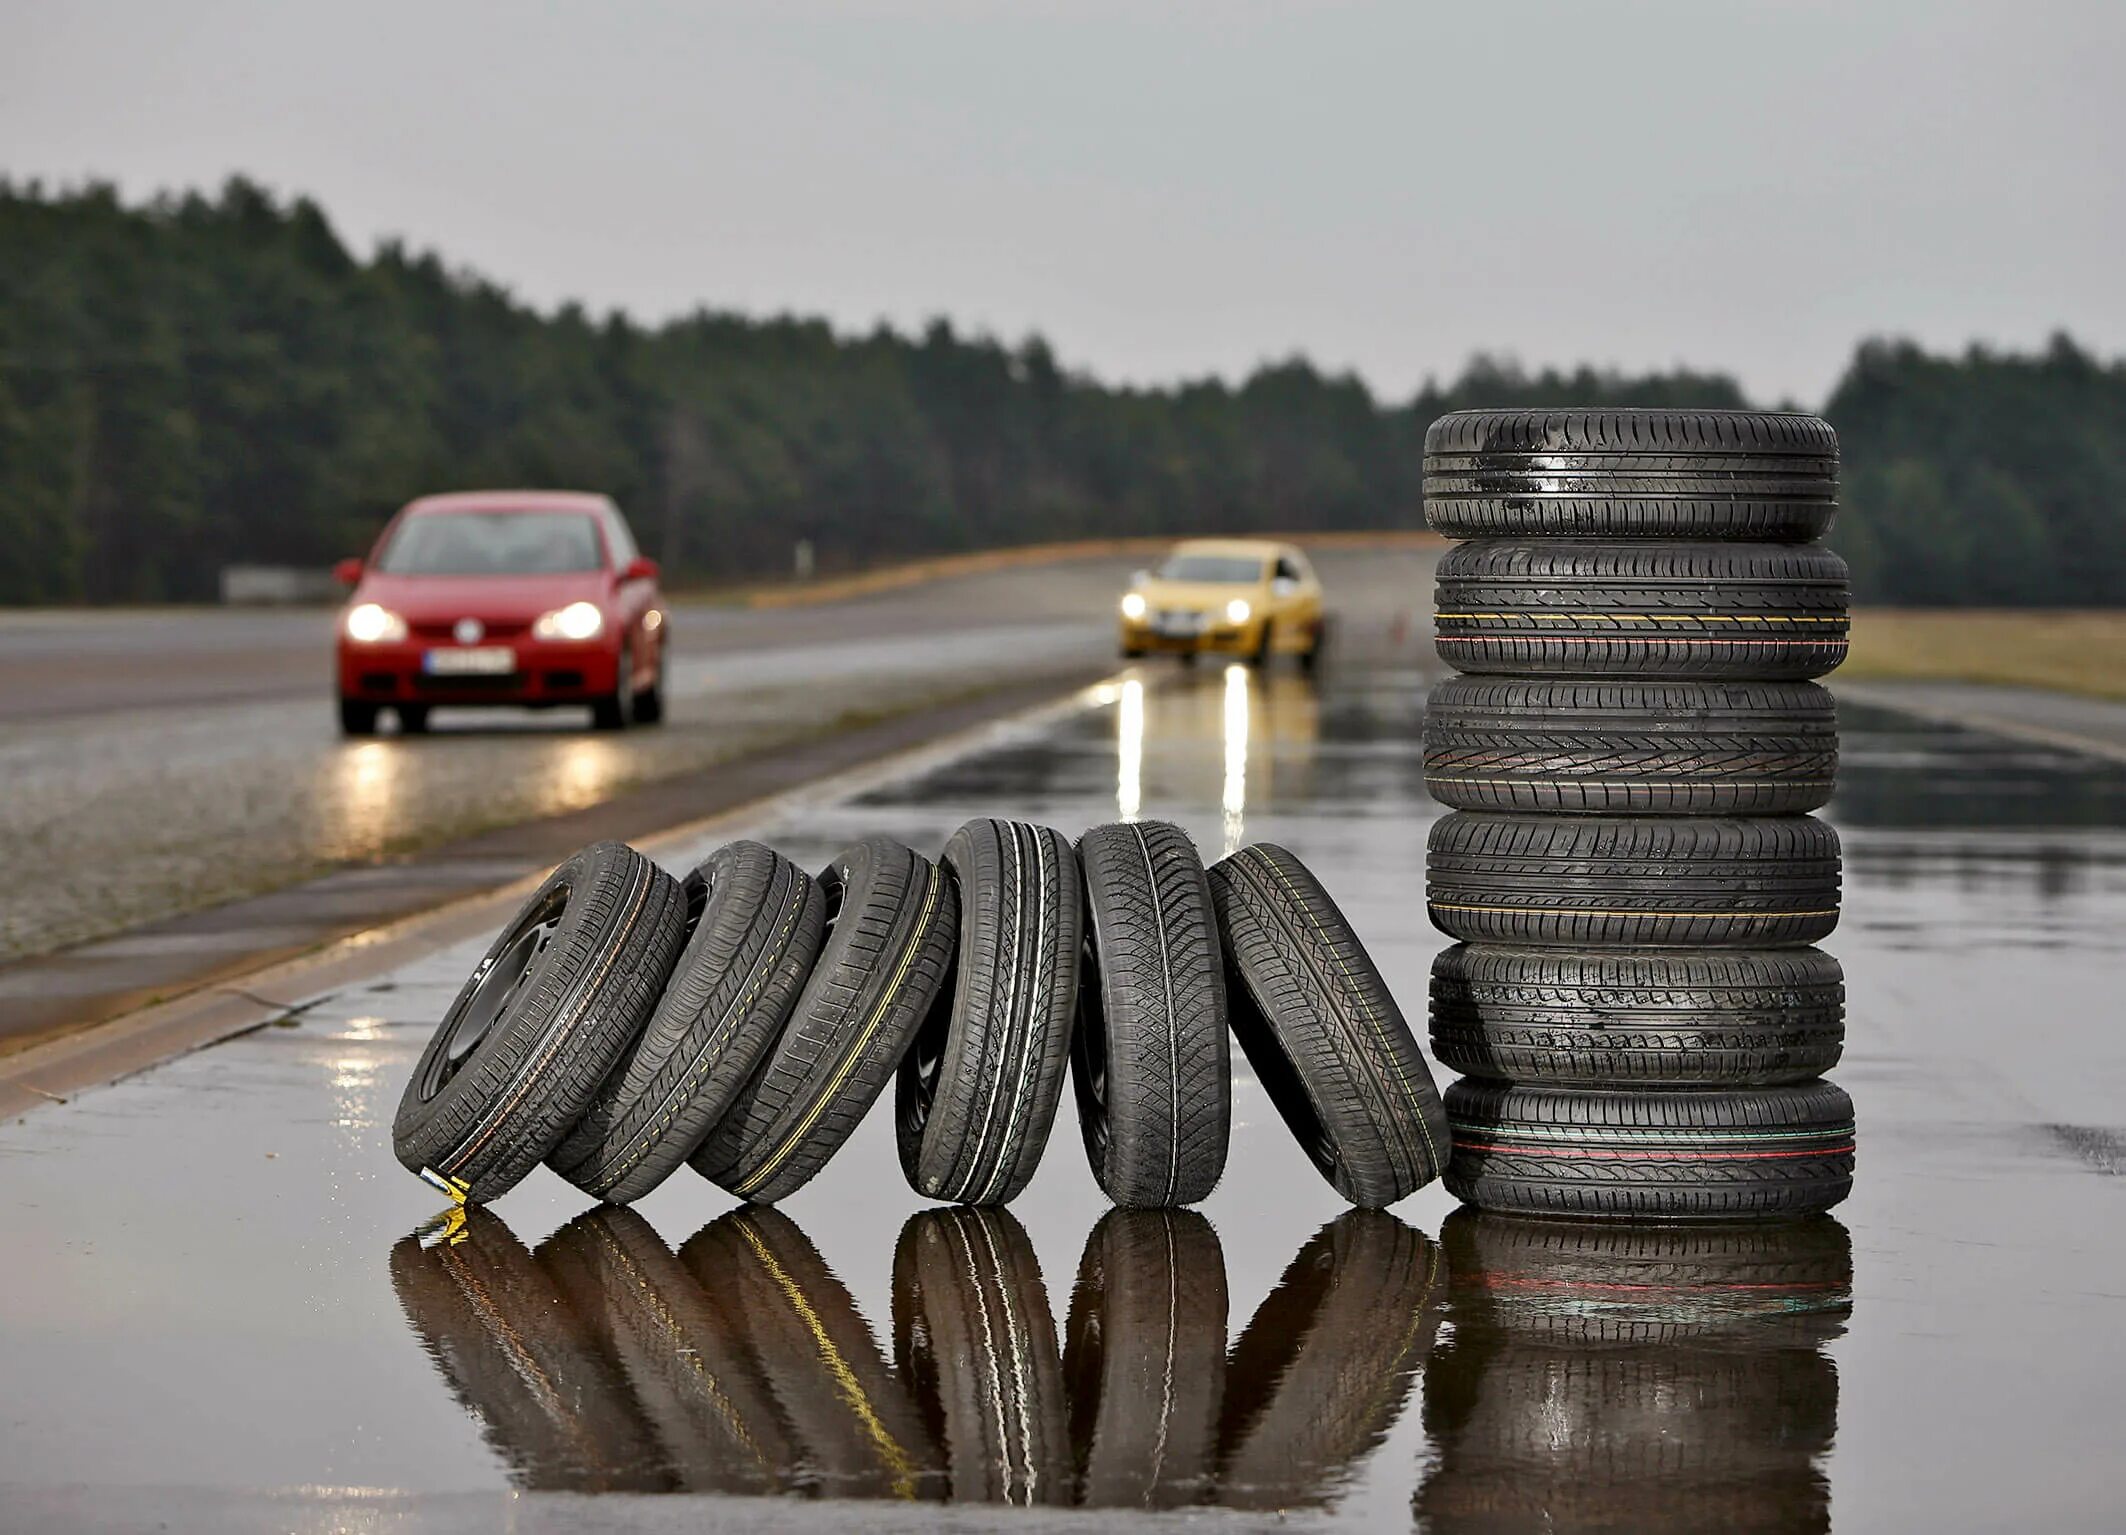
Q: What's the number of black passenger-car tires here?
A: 12